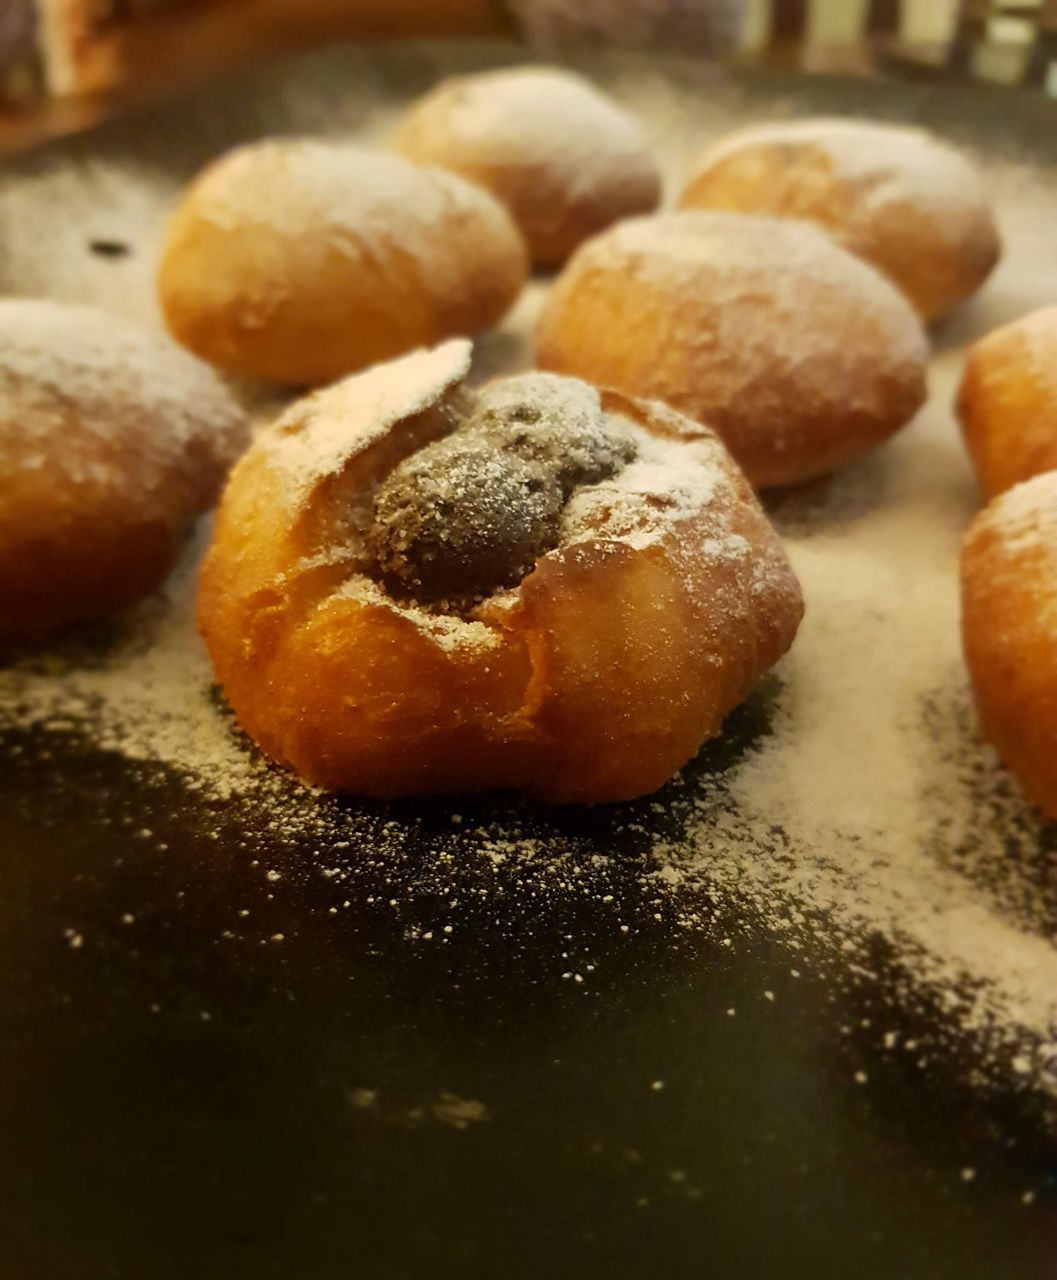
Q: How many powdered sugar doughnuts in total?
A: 8